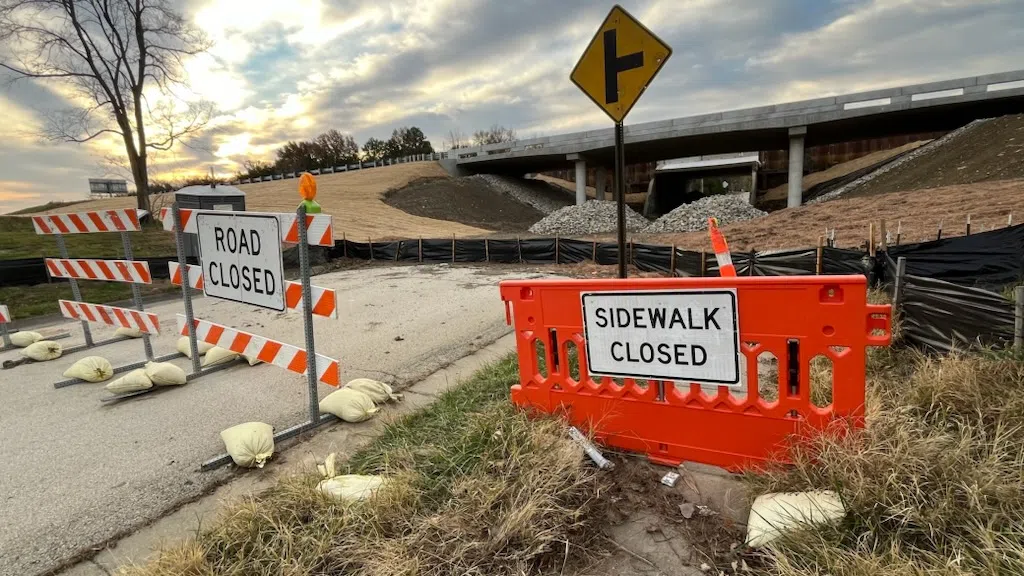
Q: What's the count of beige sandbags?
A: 14